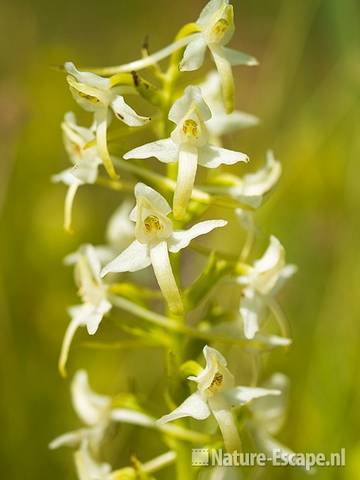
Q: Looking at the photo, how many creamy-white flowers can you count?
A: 14